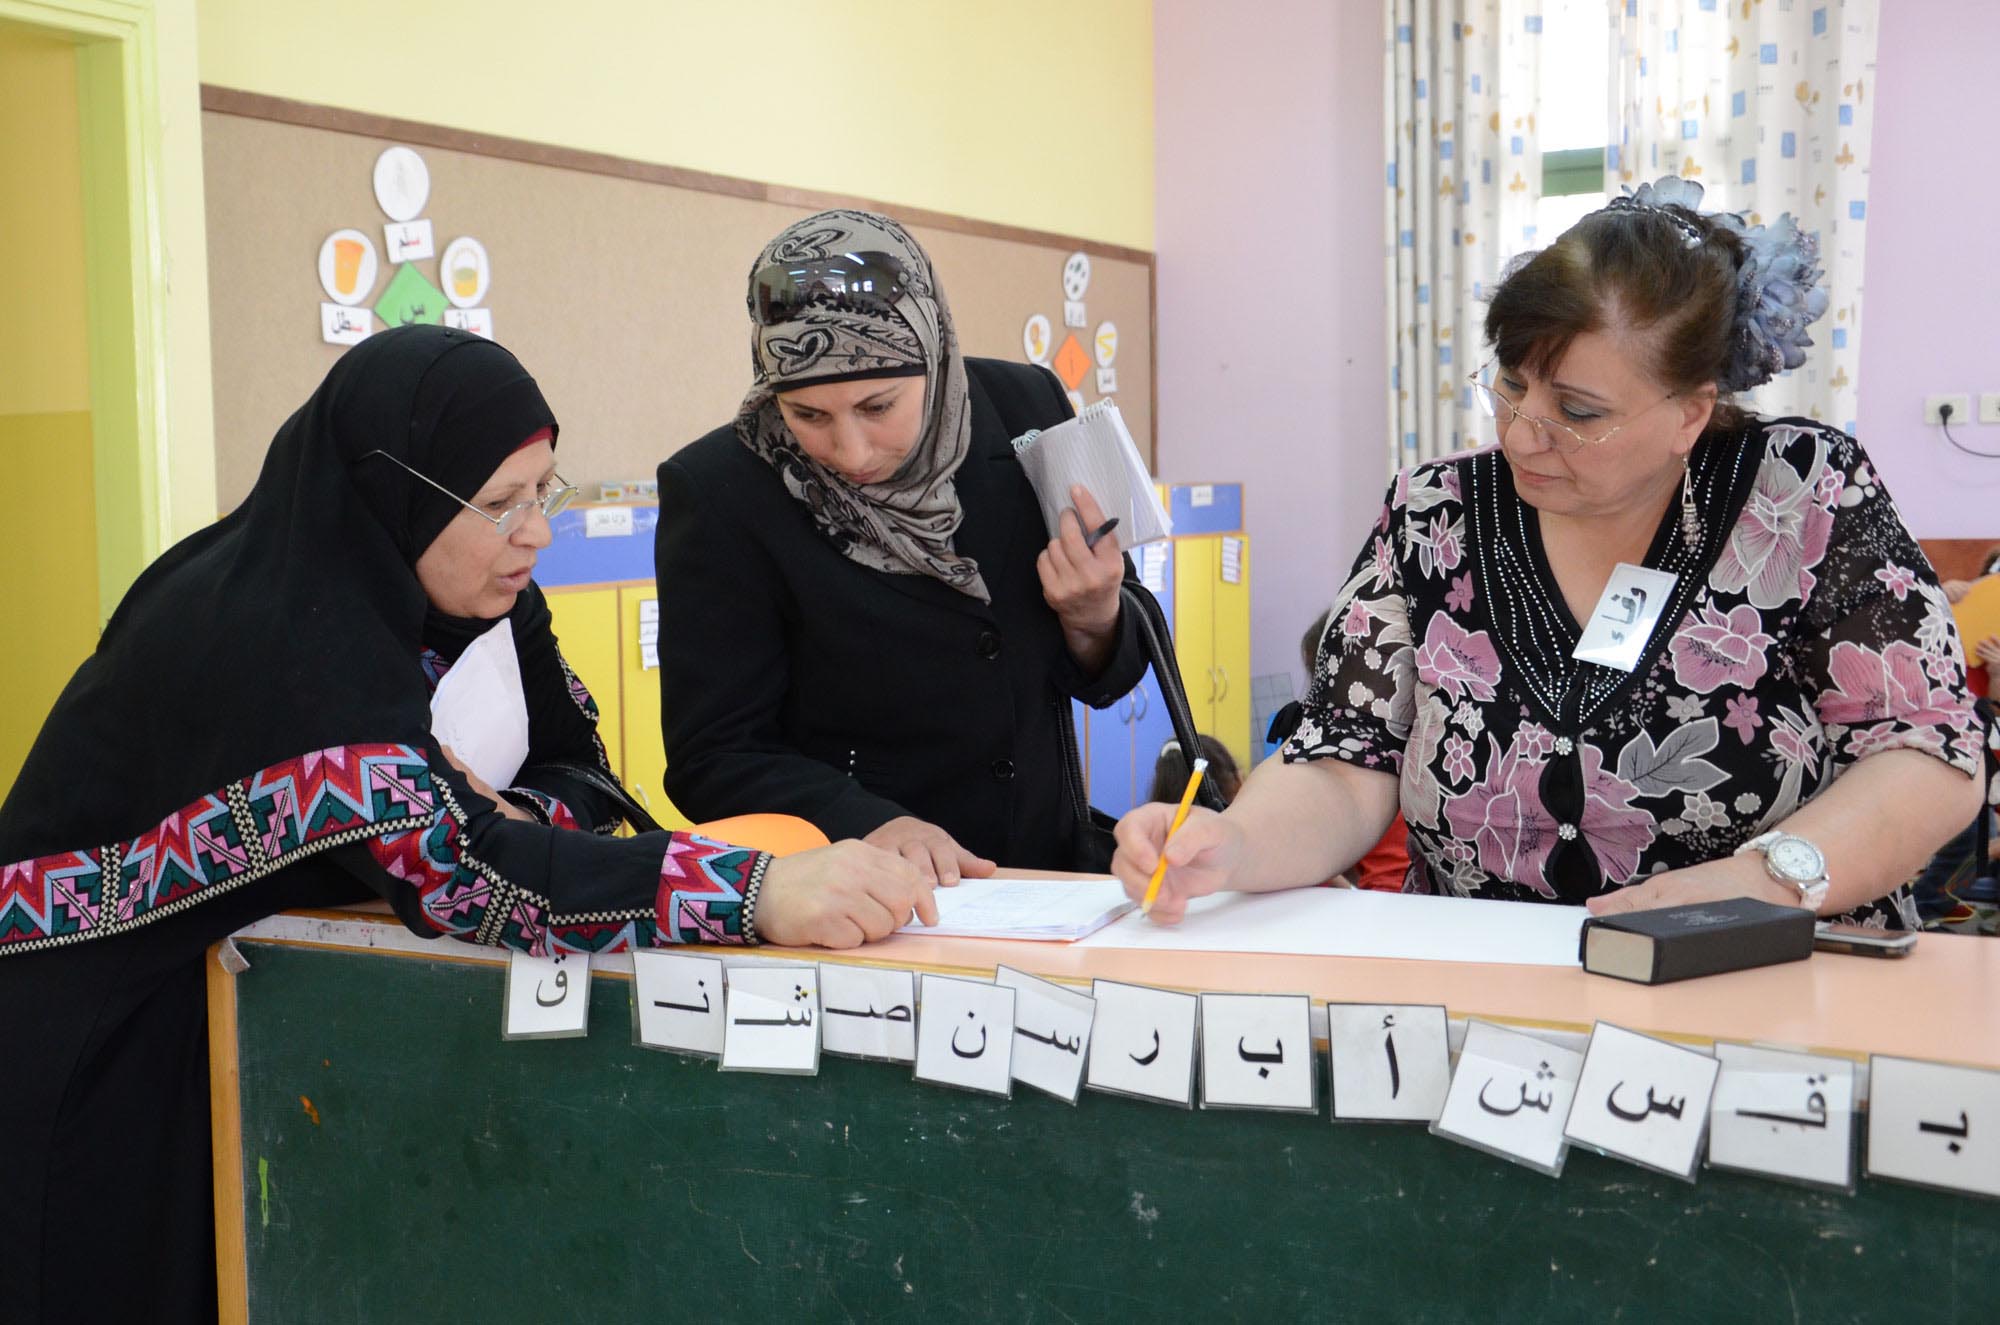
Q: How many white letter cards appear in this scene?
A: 13